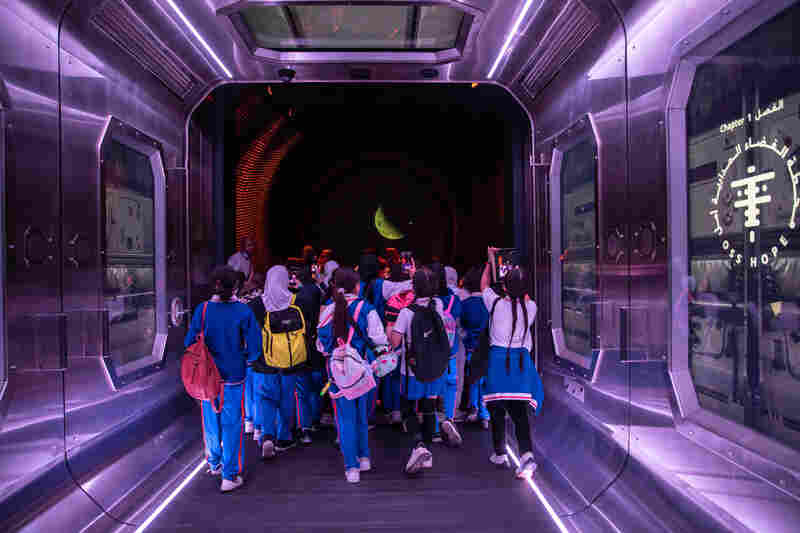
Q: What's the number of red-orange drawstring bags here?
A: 1